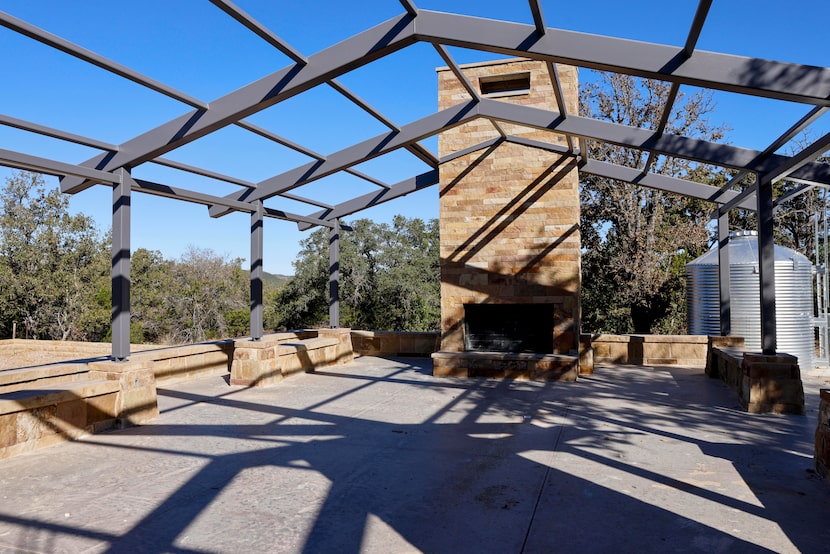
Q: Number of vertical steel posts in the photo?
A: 5